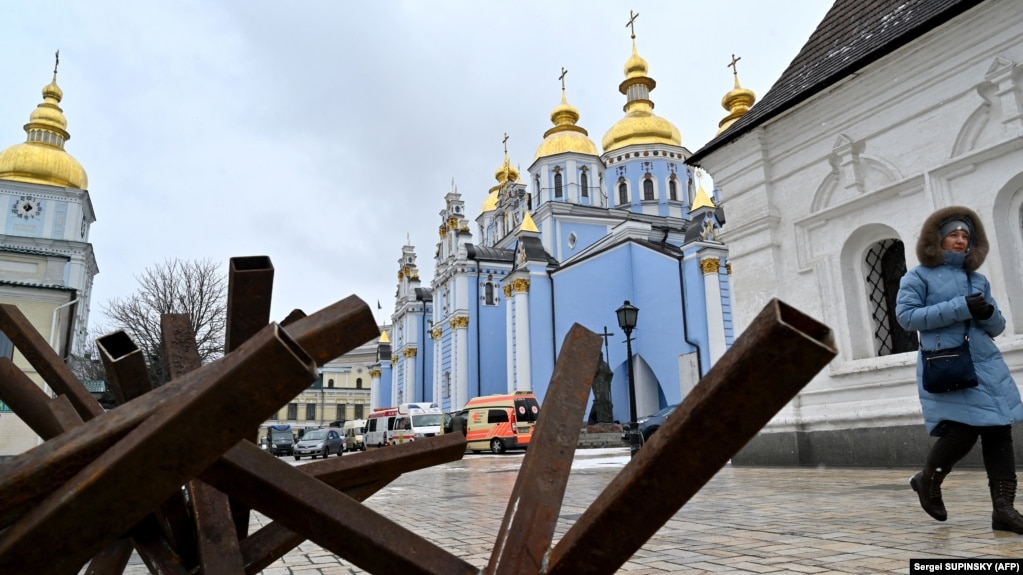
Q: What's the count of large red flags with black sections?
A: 0